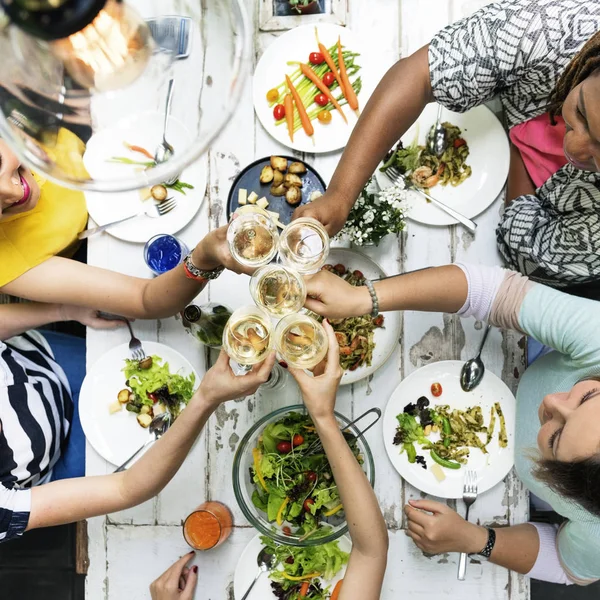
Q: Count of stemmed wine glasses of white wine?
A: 5